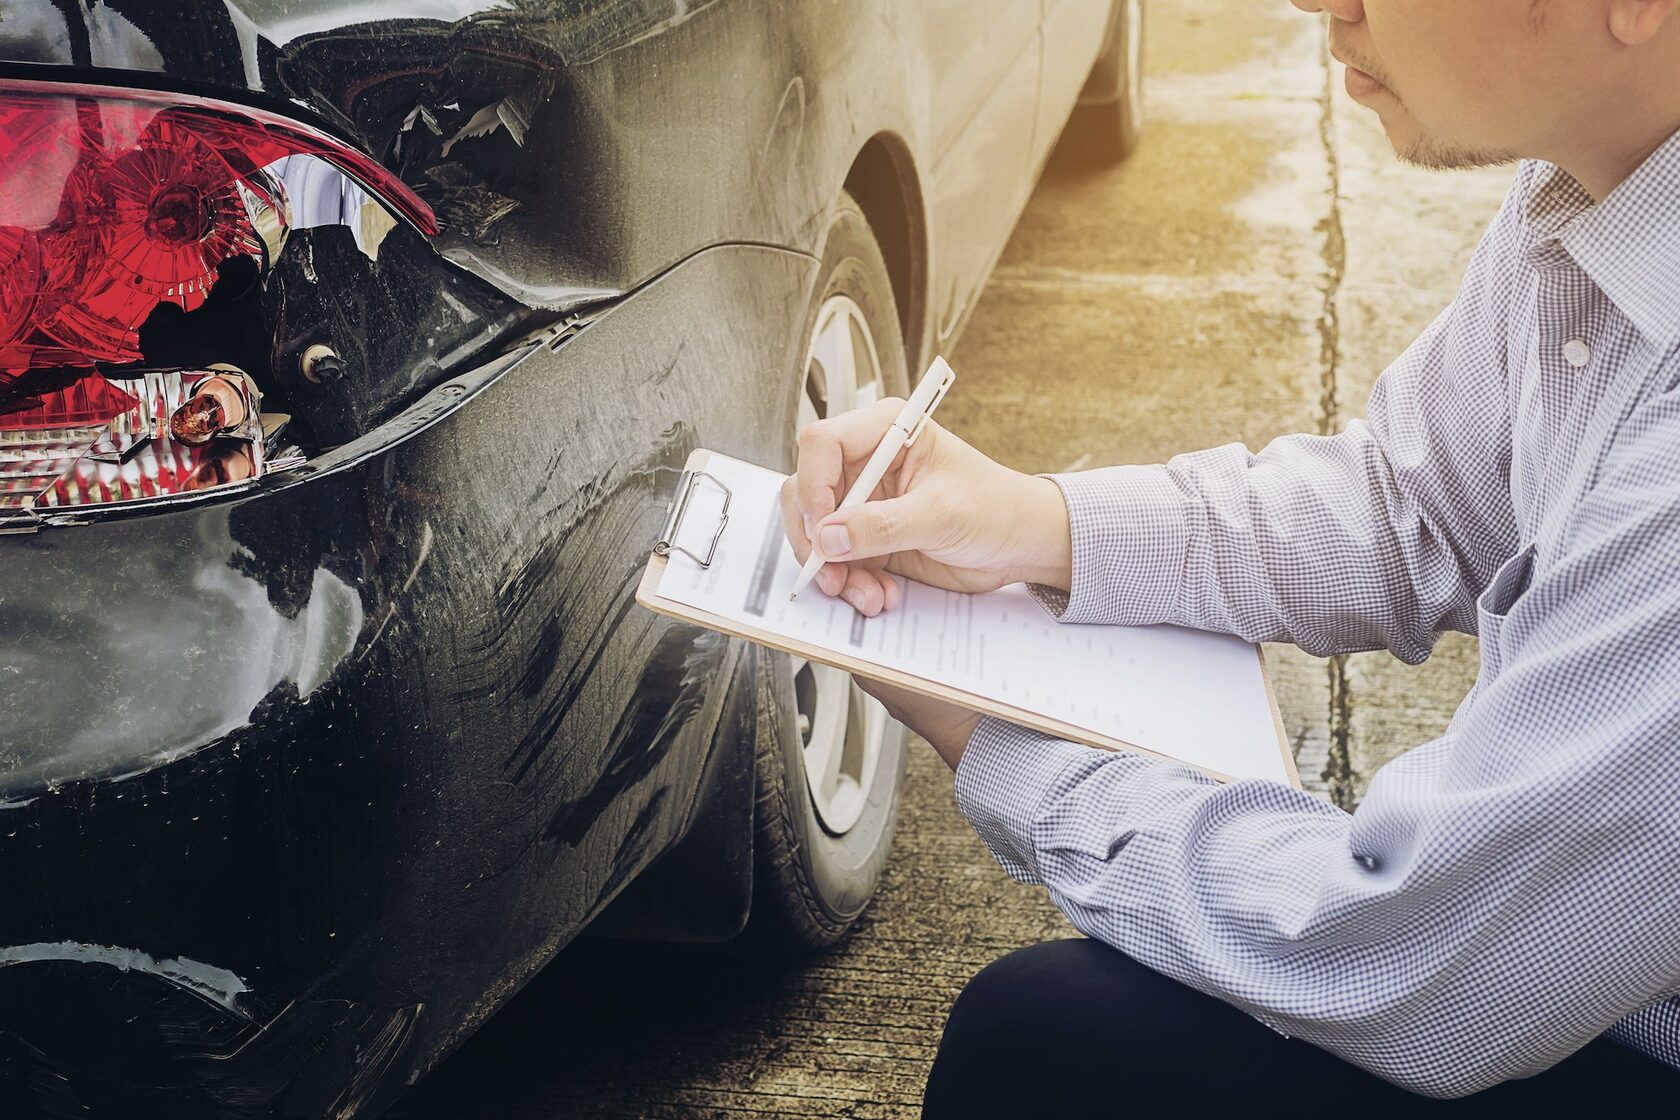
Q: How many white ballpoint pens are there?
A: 1